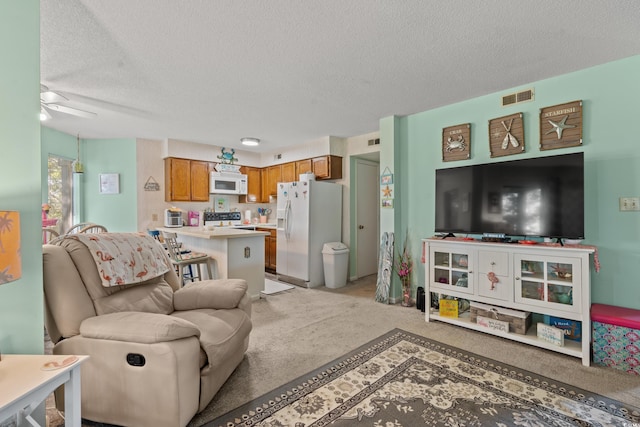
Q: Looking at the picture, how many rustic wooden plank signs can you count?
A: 3